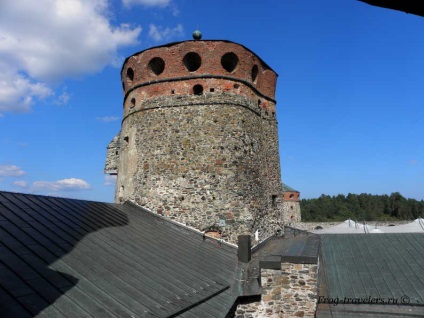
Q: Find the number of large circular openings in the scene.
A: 5